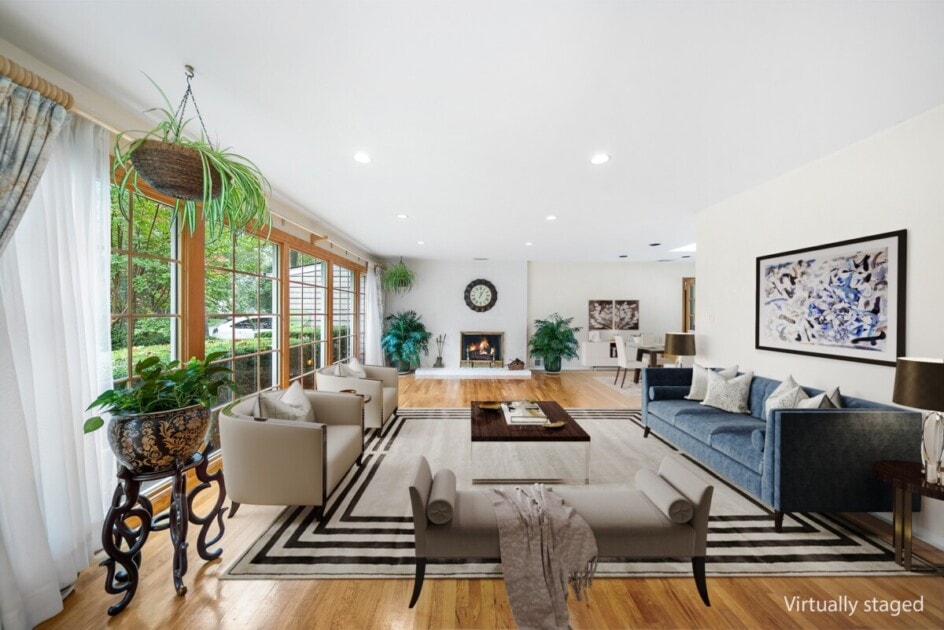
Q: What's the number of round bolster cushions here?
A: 4